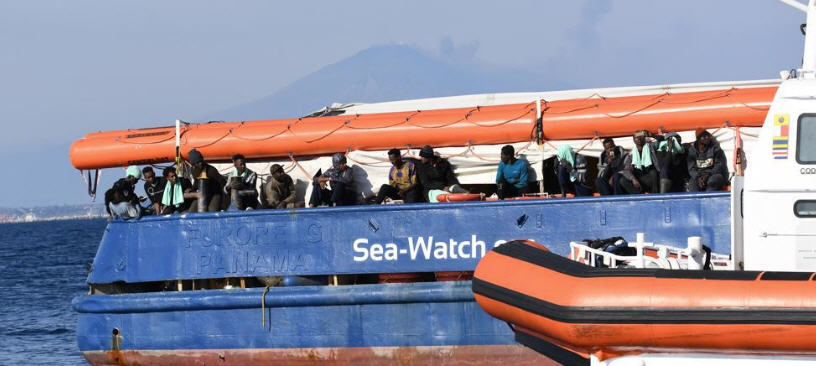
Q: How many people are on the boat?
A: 15